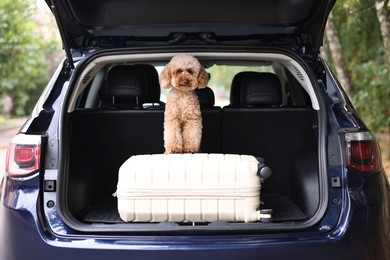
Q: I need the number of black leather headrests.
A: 3